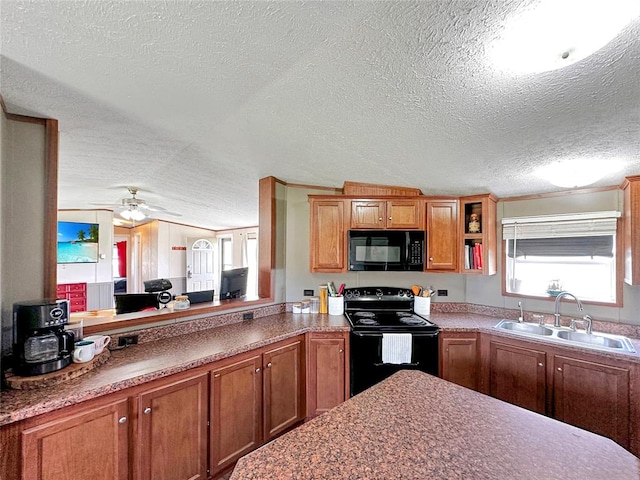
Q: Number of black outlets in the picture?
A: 4